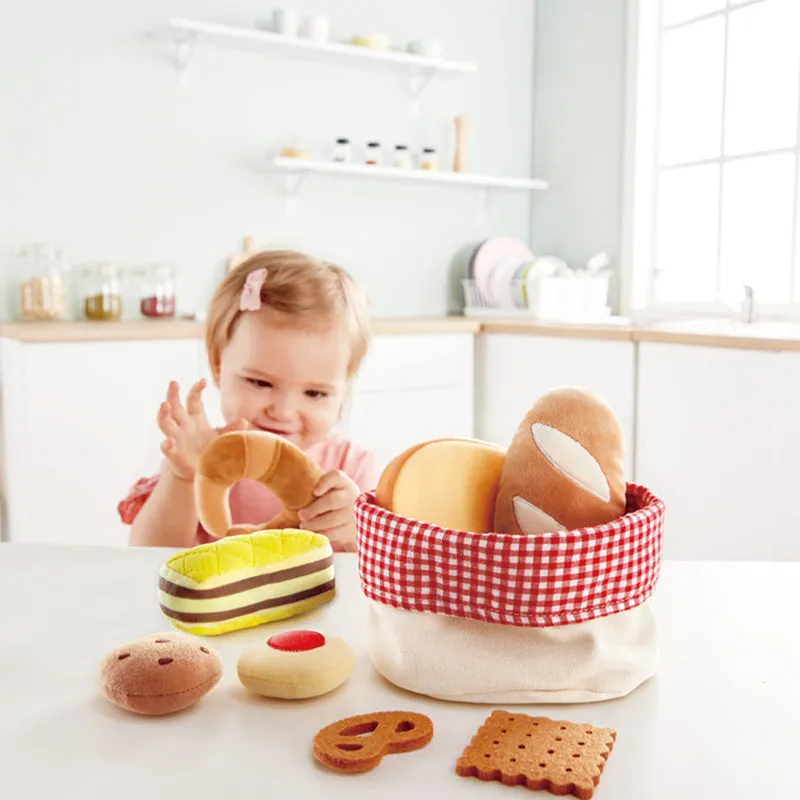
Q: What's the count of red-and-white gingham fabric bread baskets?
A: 1